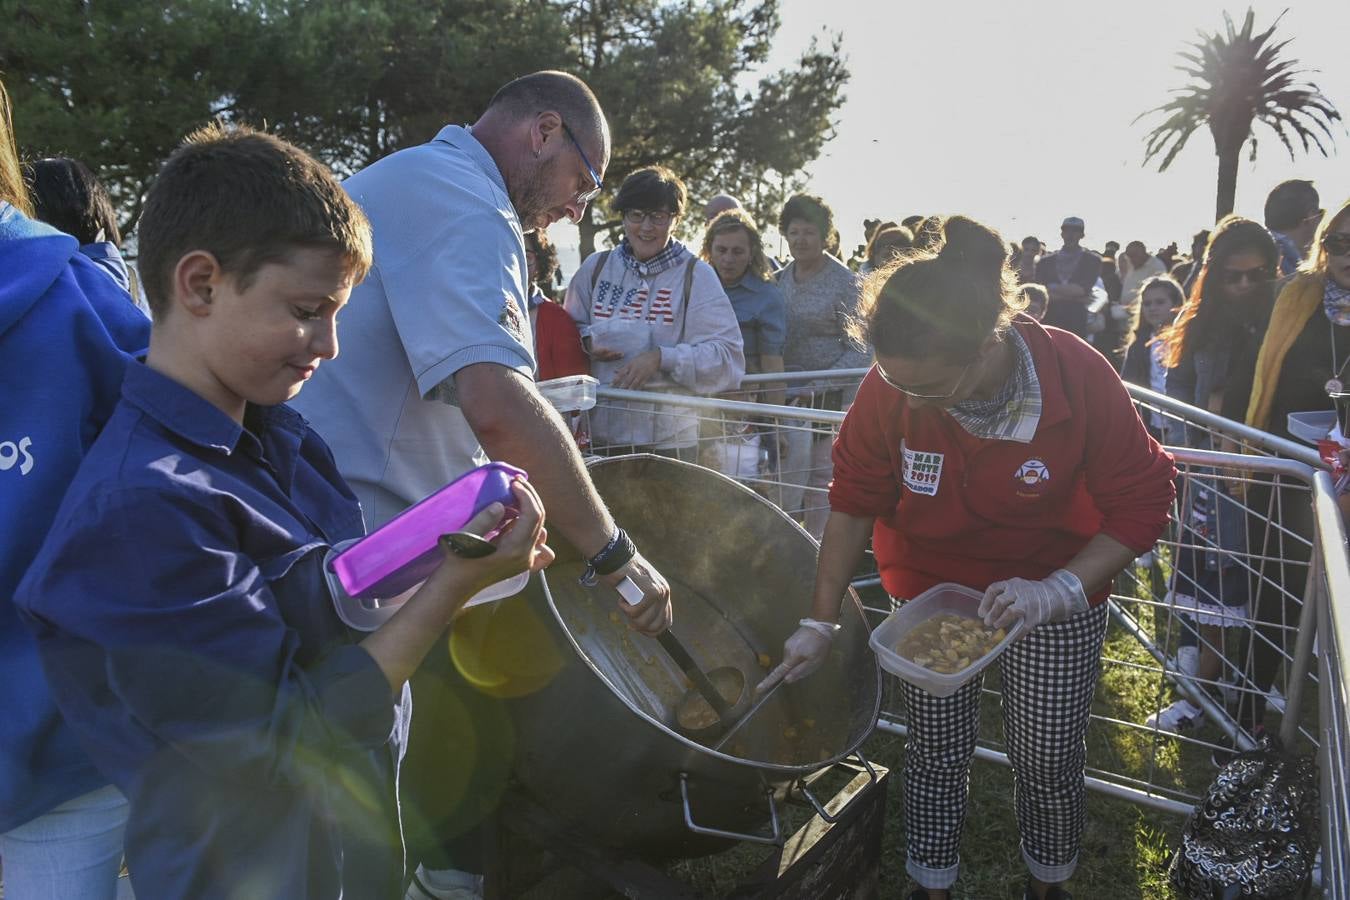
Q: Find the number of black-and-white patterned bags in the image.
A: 1